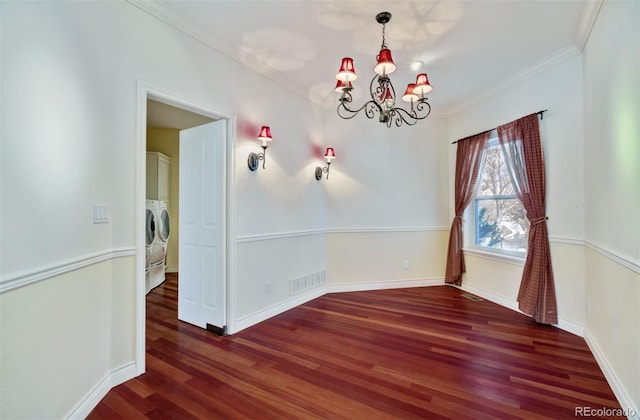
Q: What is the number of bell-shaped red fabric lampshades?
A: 8